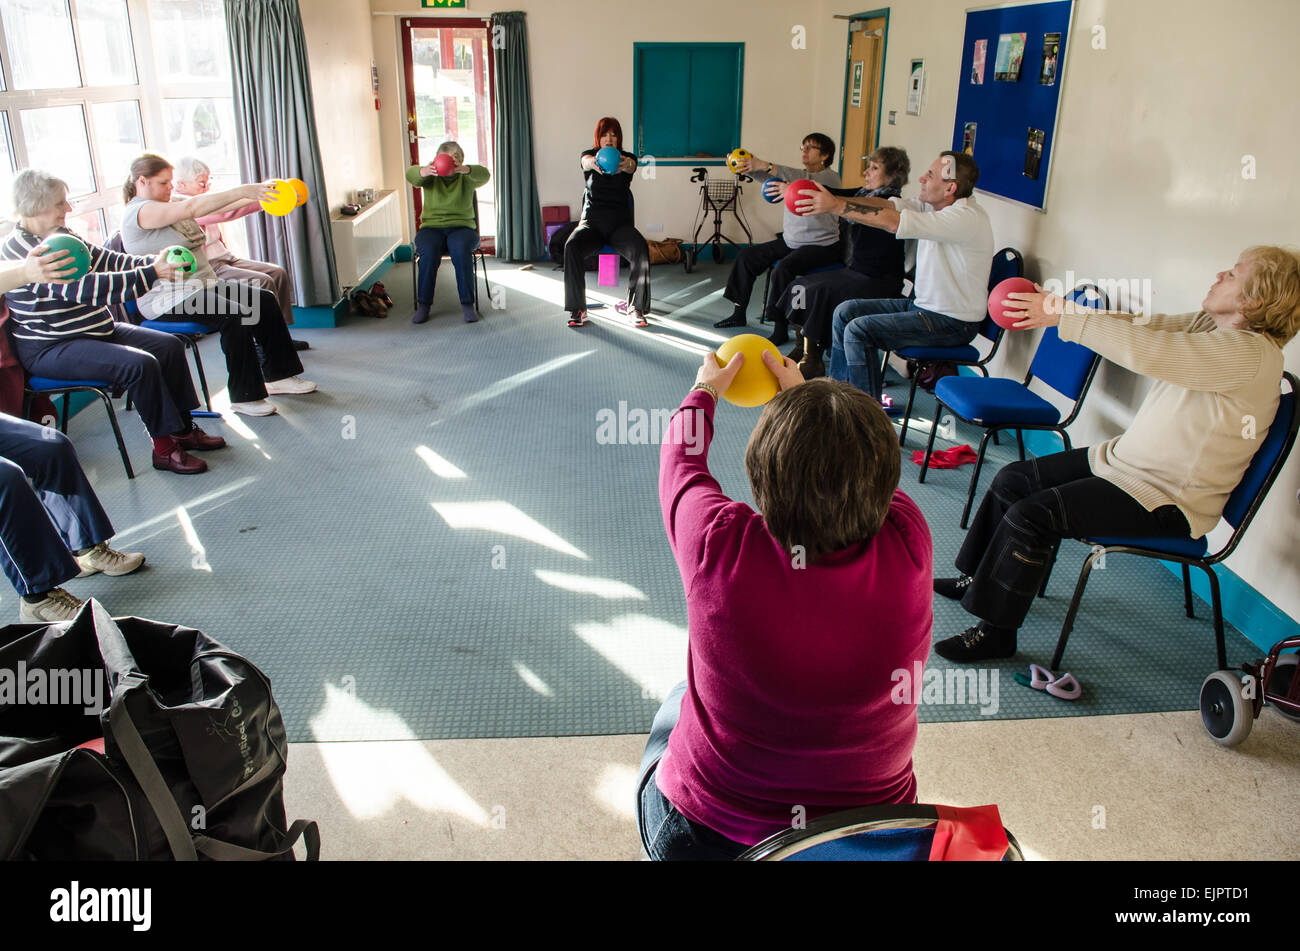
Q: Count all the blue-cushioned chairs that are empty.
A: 1